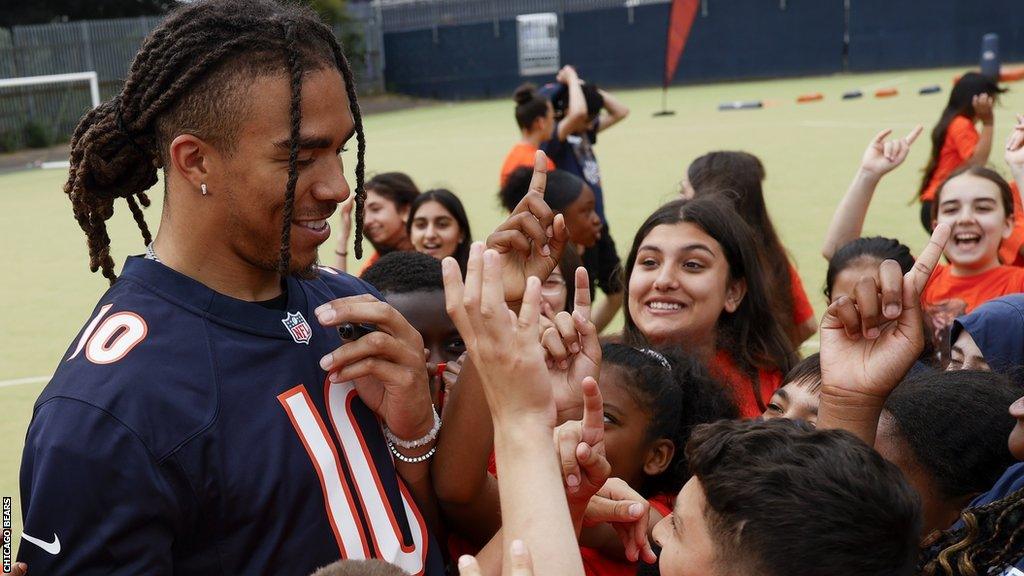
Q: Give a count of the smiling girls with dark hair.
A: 4